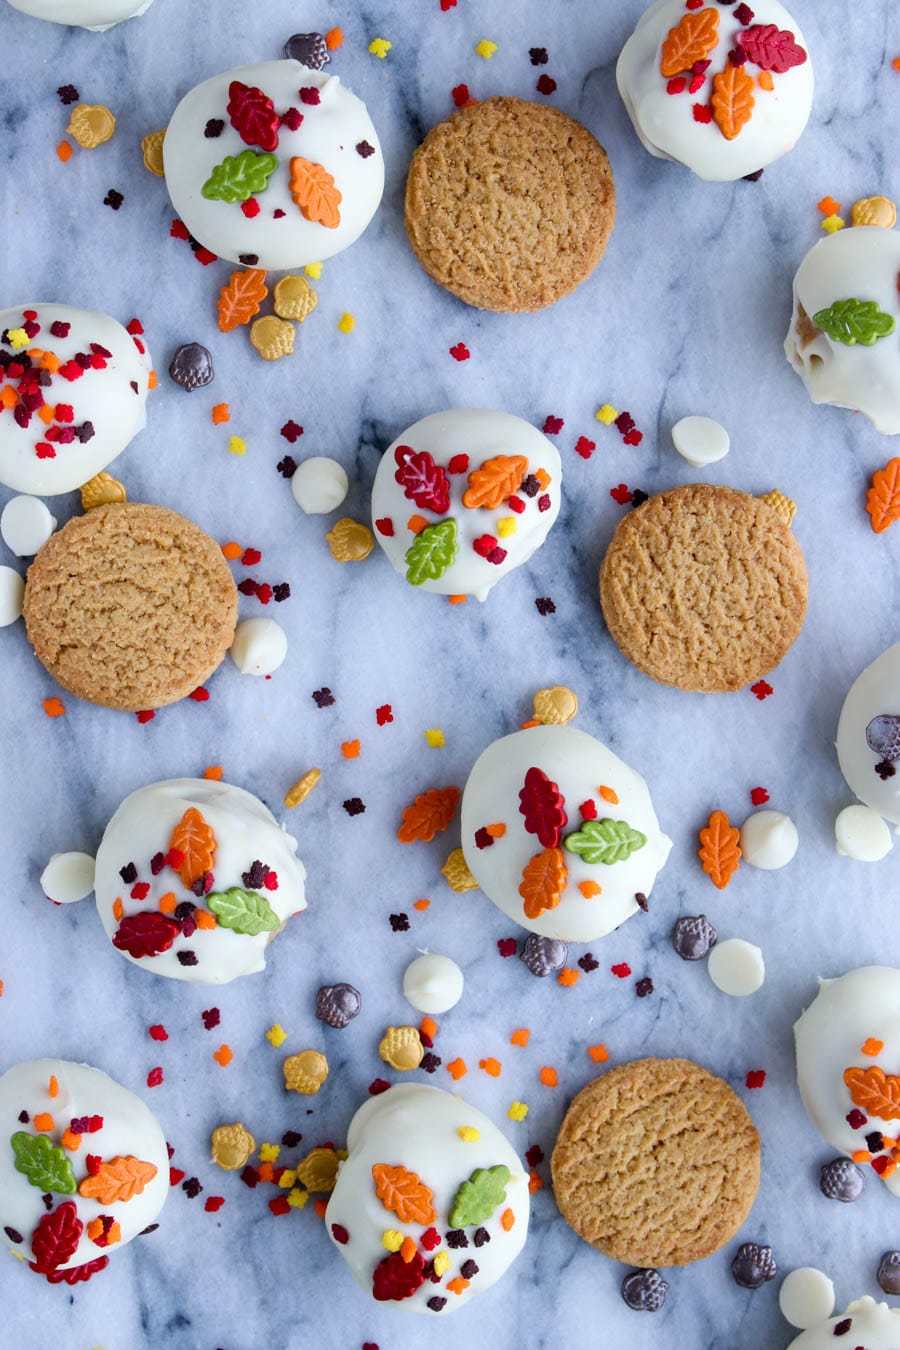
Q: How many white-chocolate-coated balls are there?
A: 13